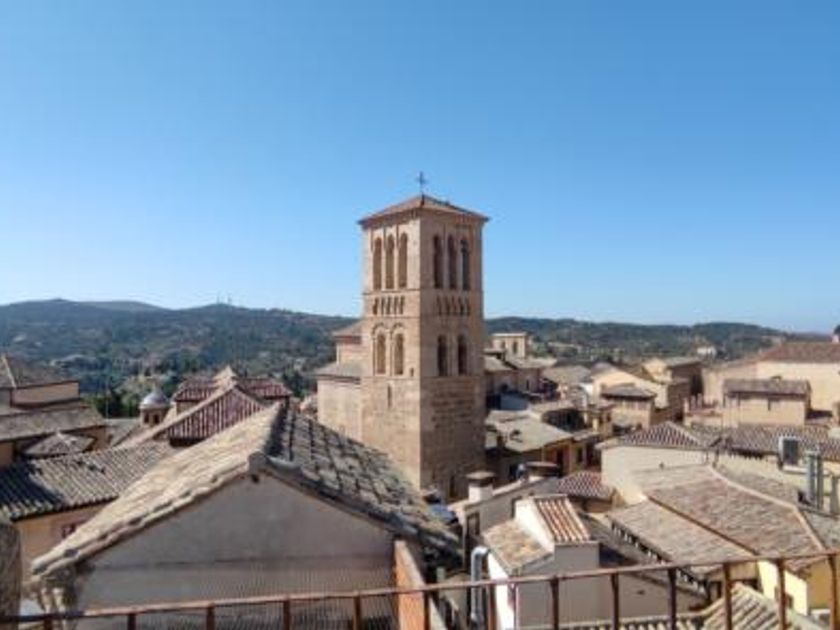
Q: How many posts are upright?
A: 13